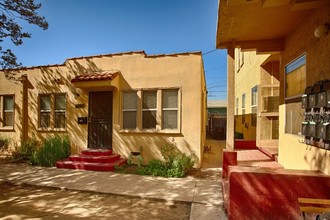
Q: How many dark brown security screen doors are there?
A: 1